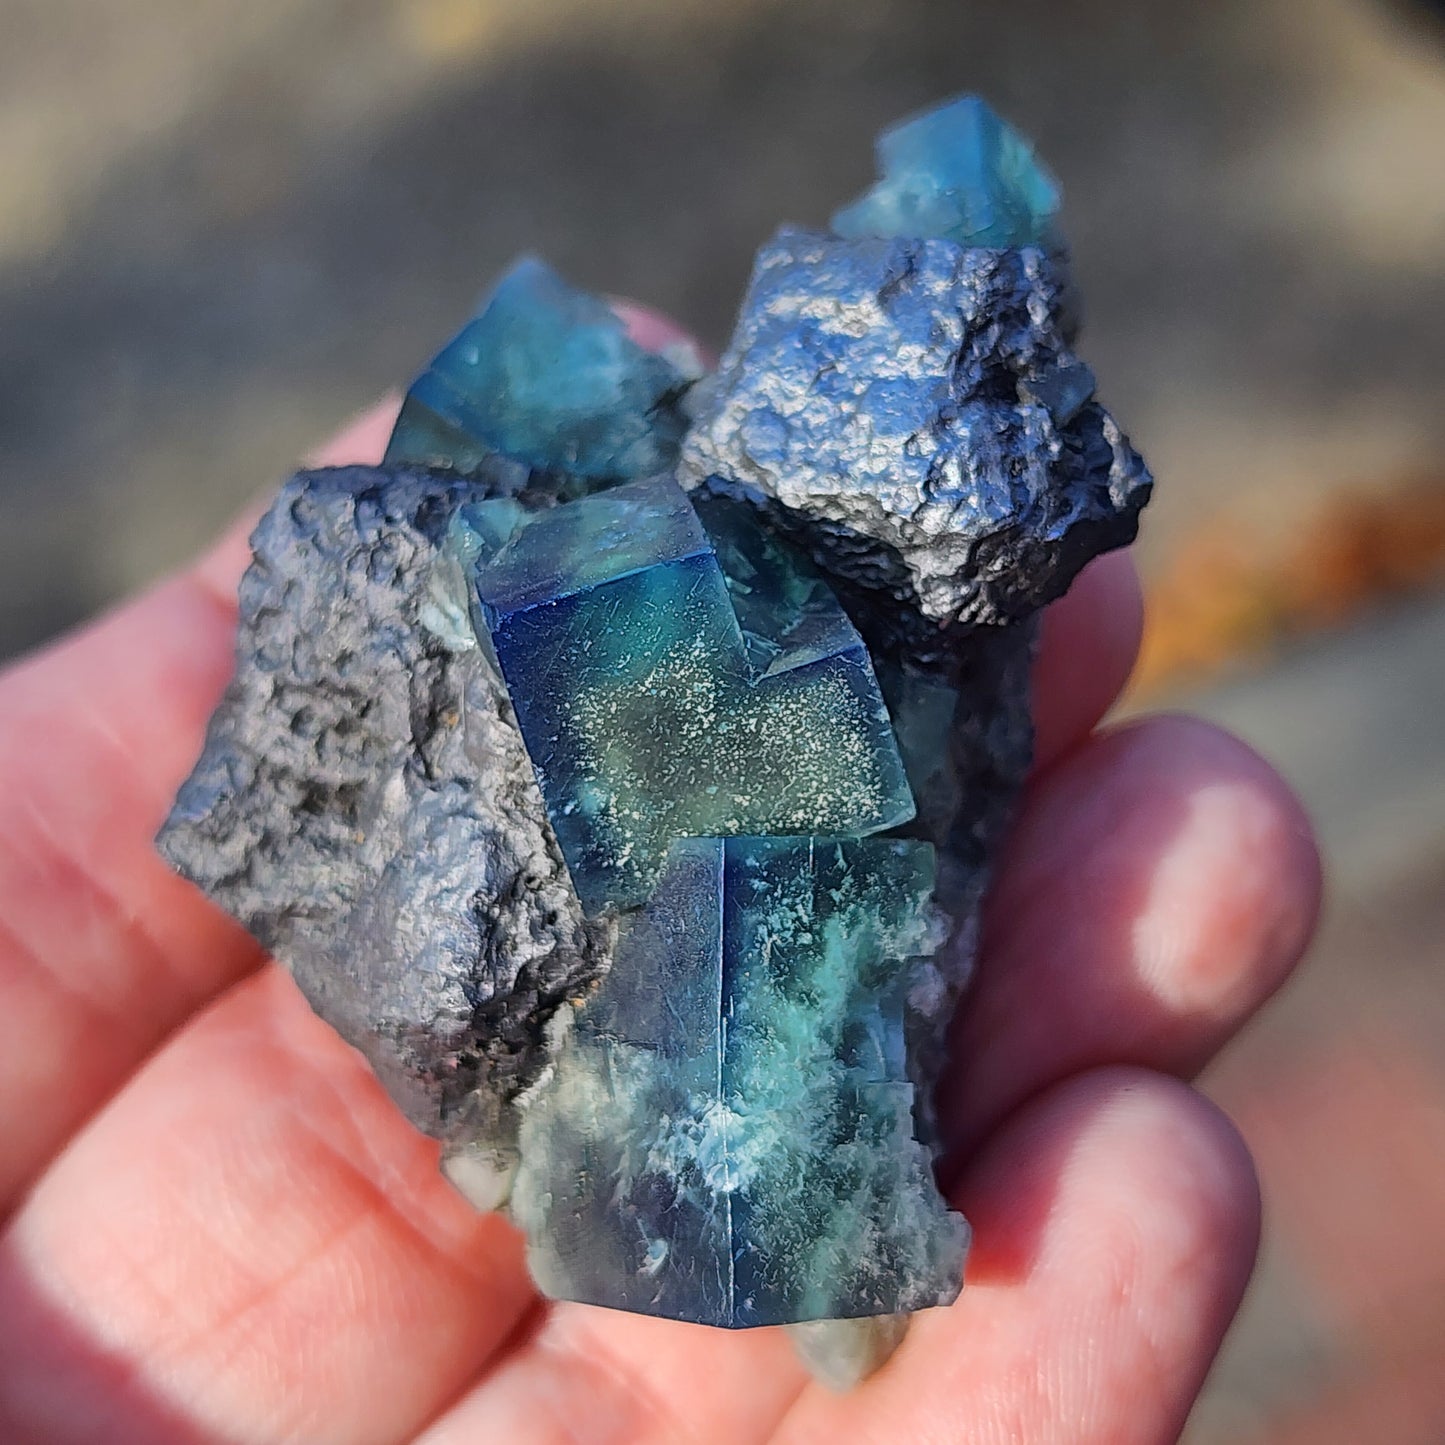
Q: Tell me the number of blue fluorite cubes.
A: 4